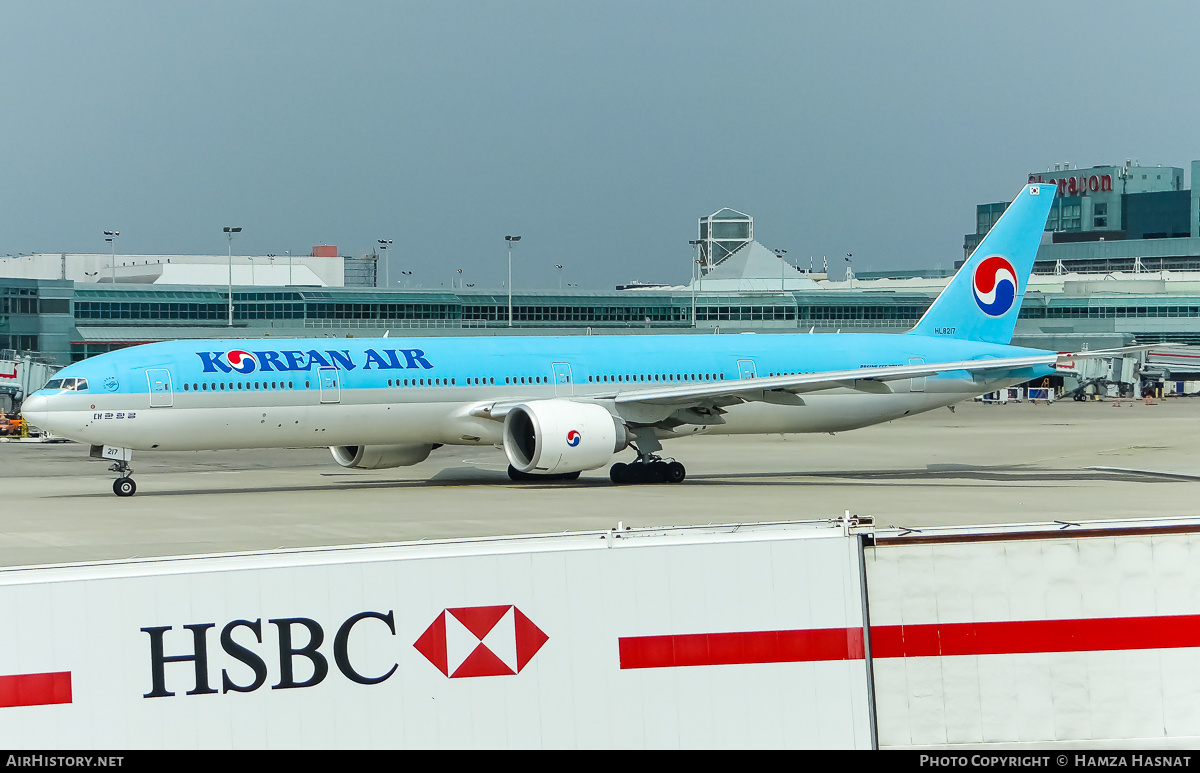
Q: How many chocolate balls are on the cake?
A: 0